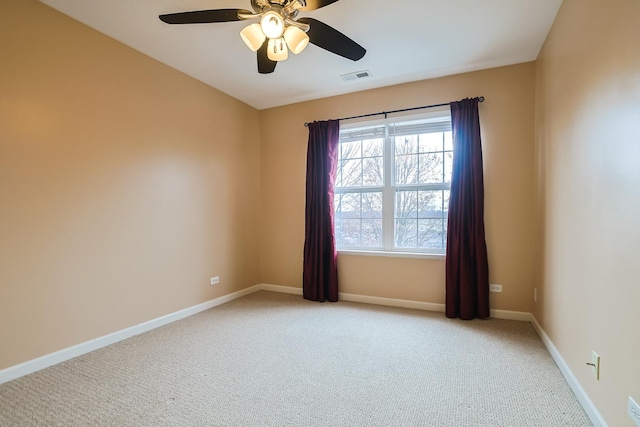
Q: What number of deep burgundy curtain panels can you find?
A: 2